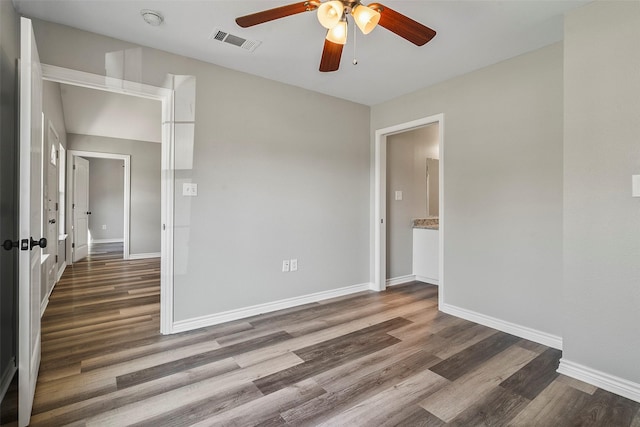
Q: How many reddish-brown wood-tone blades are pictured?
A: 3